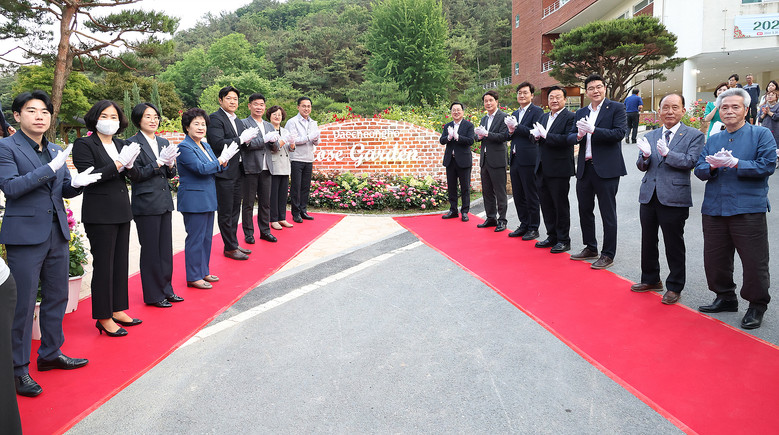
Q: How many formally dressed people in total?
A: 15